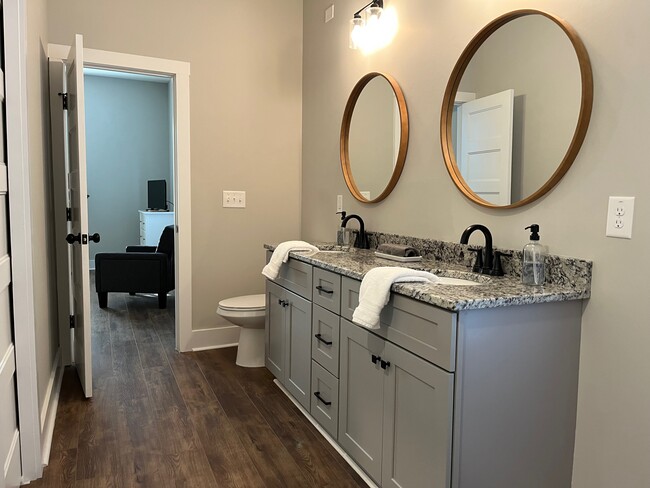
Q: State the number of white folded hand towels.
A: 2